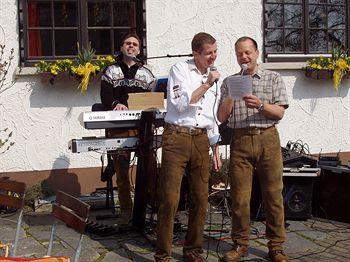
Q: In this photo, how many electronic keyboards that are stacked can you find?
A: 2